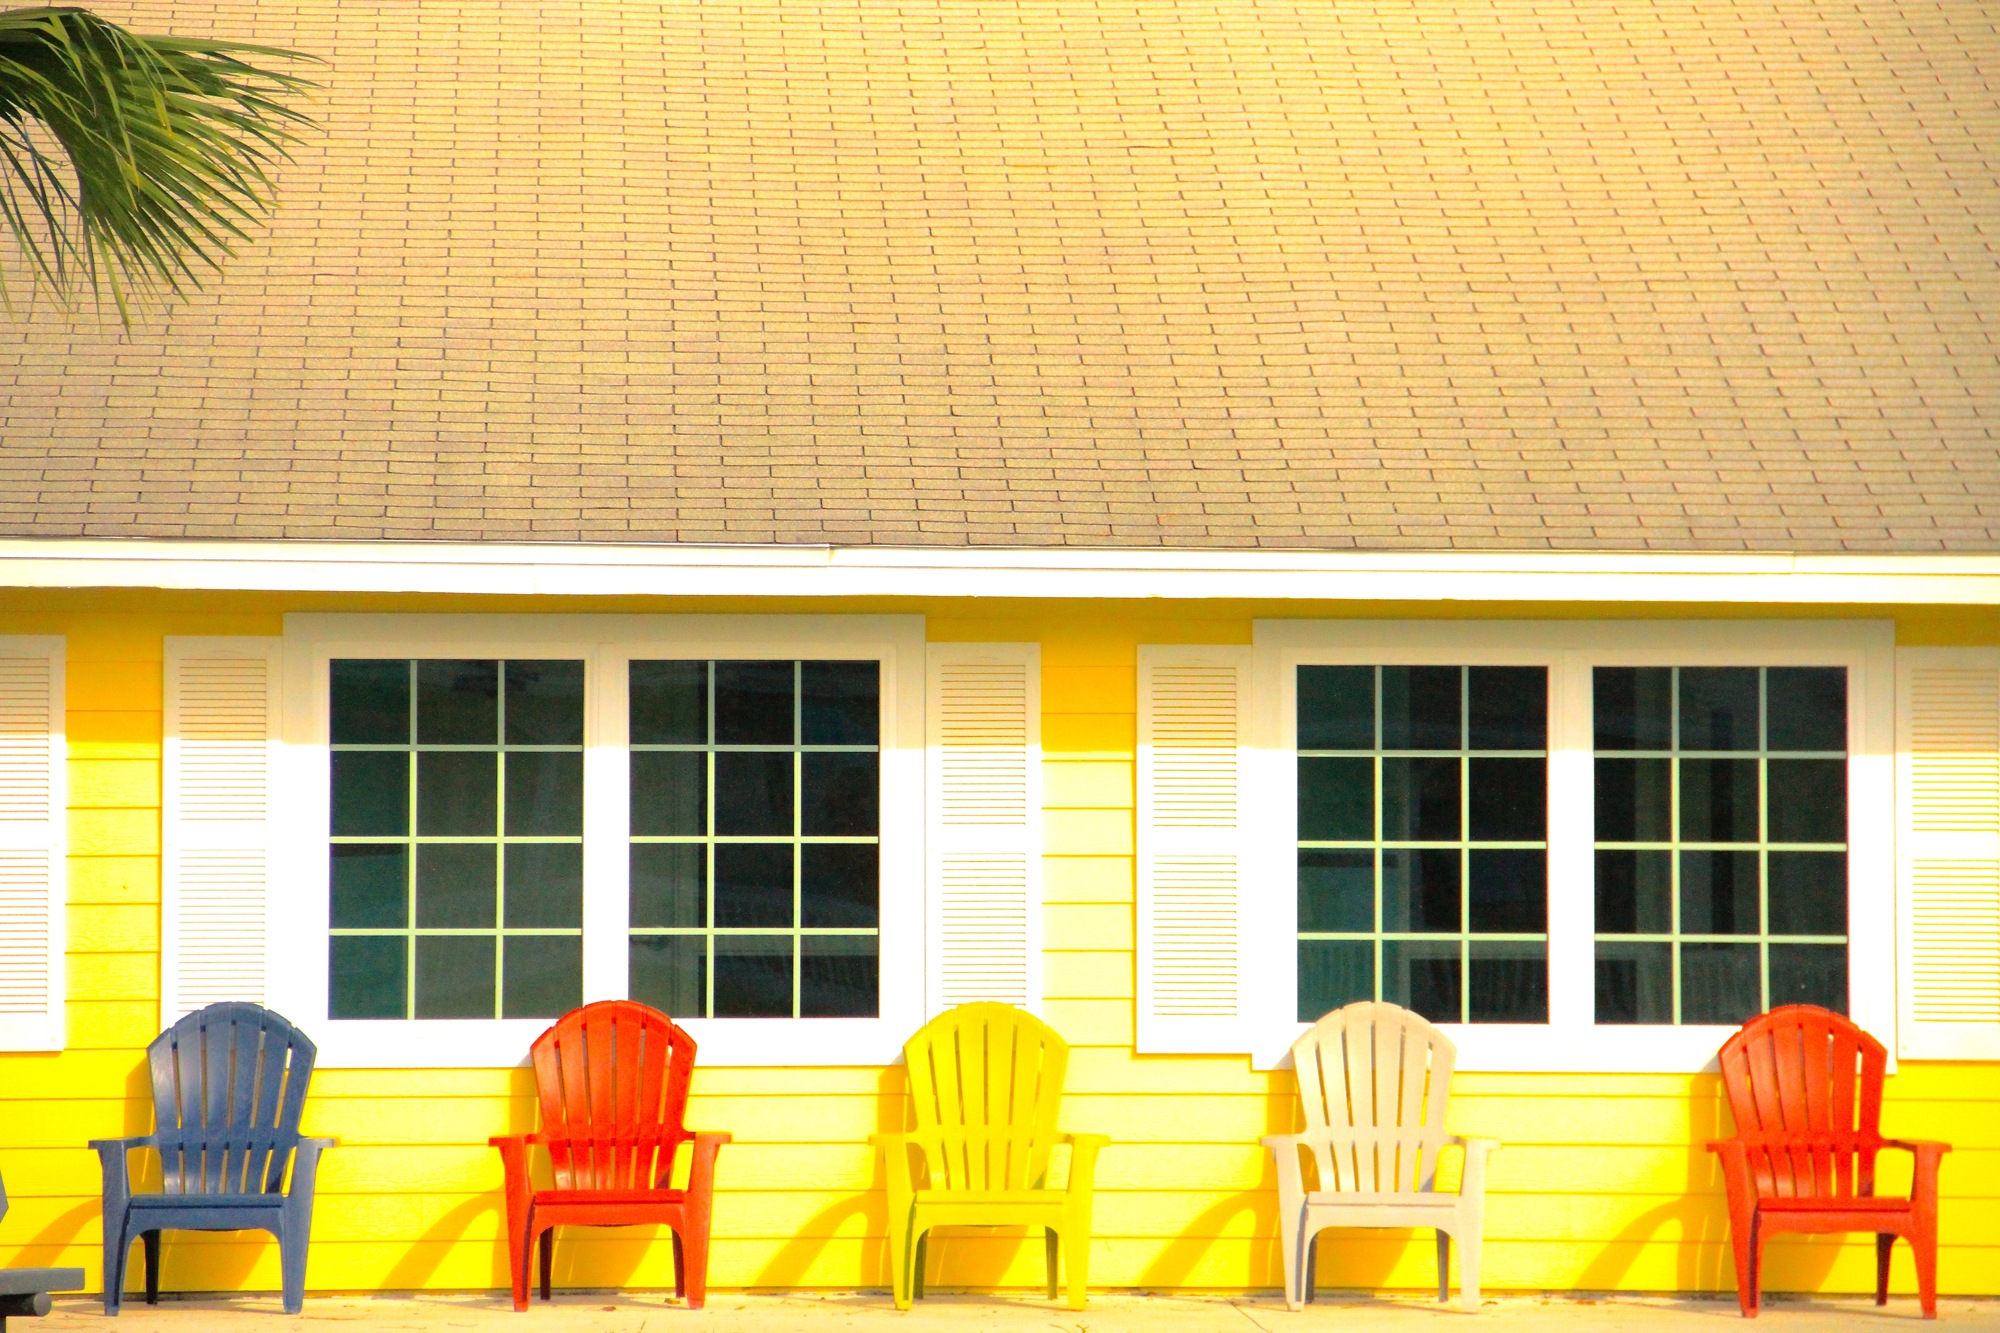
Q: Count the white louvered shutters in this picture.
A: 5